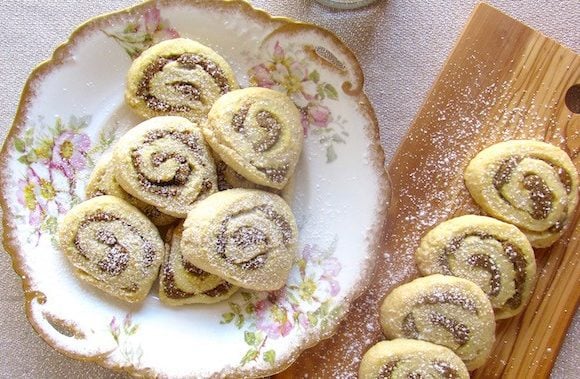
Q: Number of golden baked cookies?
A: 12